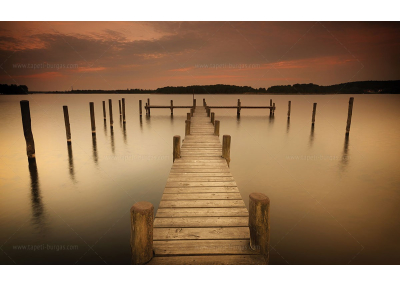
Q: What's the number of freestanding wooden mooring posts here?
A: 11